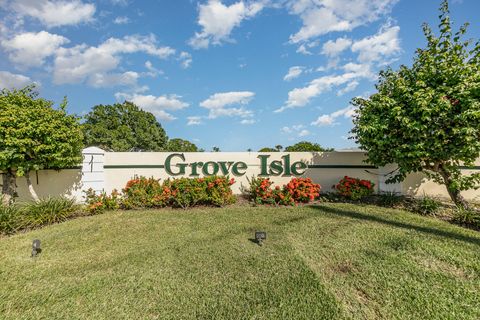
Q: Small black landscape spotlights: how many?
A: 2